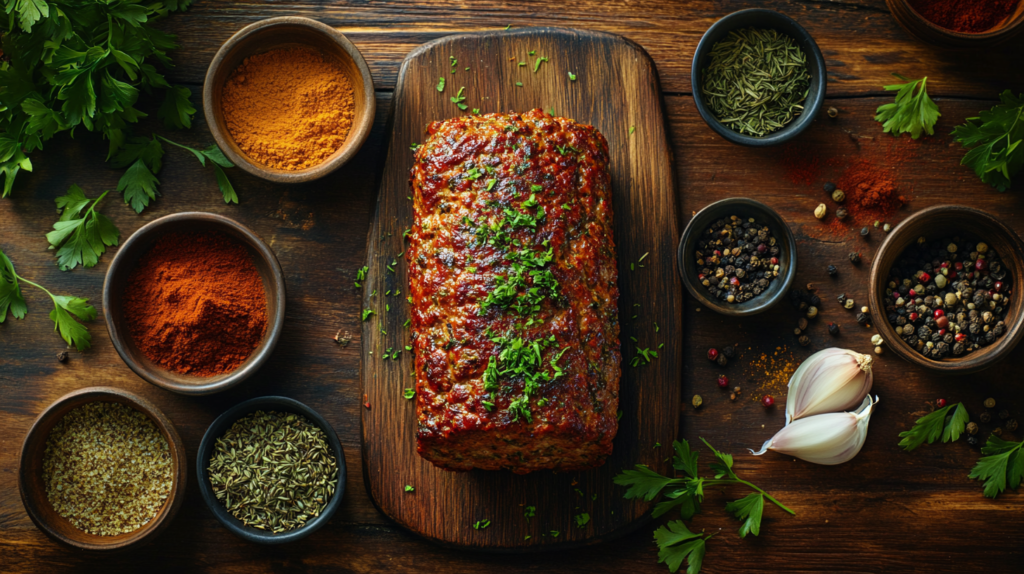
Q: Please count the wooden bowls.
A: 5